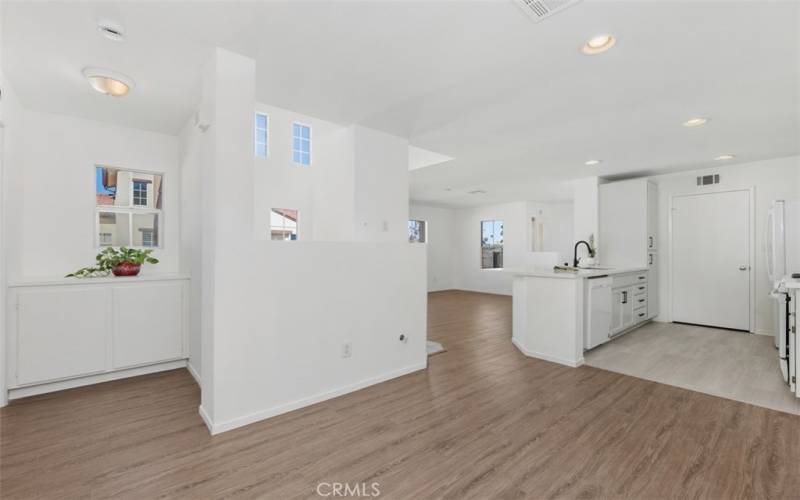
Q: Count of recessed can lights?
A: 4